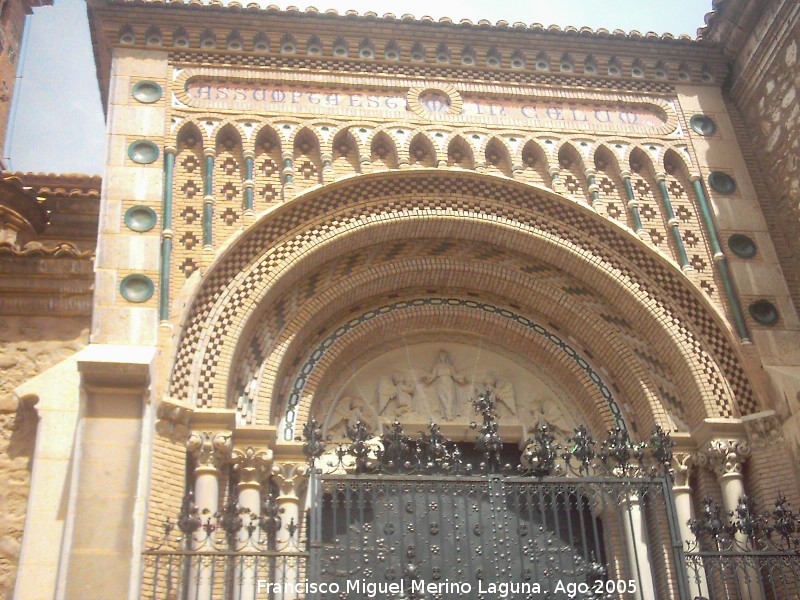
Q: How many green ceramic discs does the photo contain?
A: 8